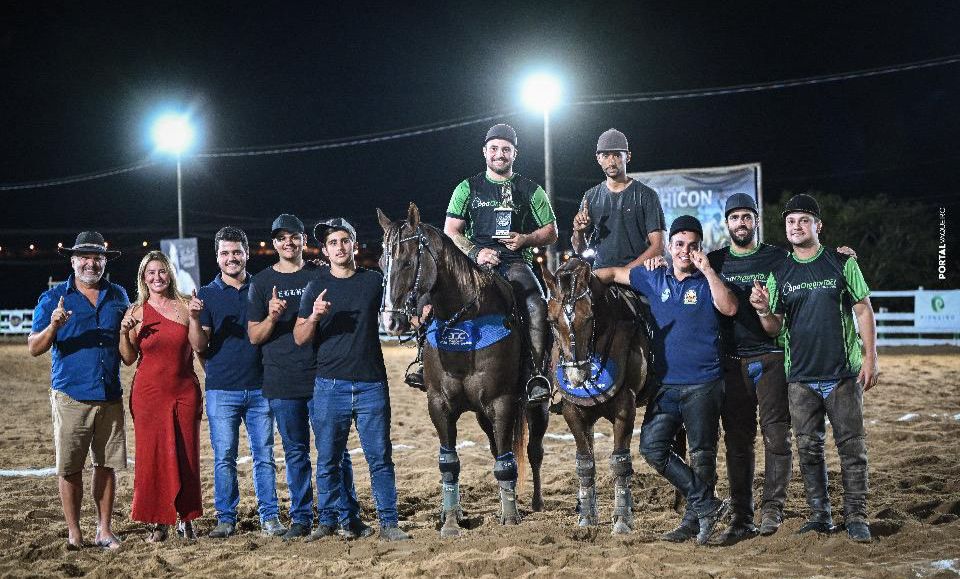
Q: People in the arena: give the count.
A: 10